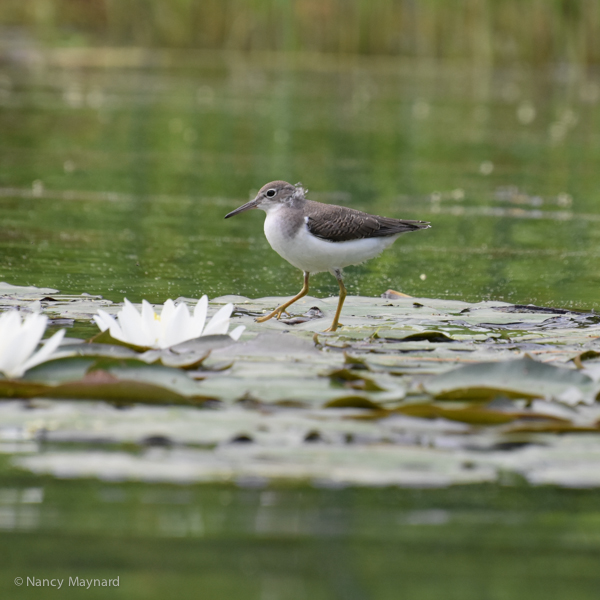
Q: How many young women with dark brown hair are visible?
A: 0